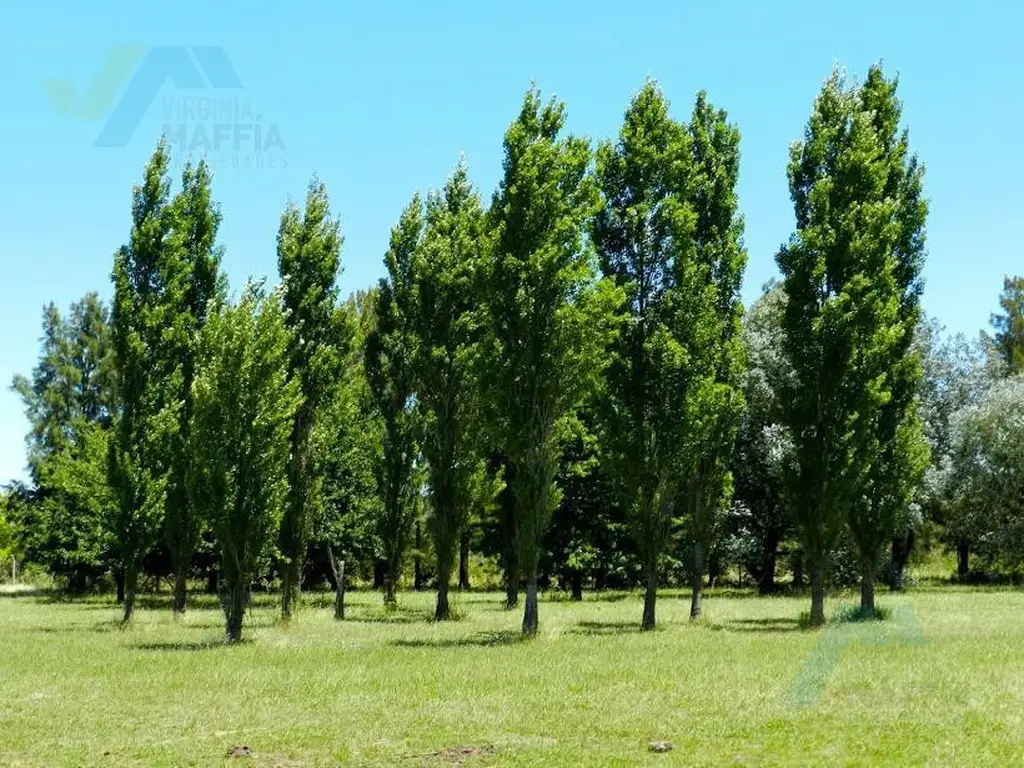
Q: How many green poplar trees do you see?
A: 11